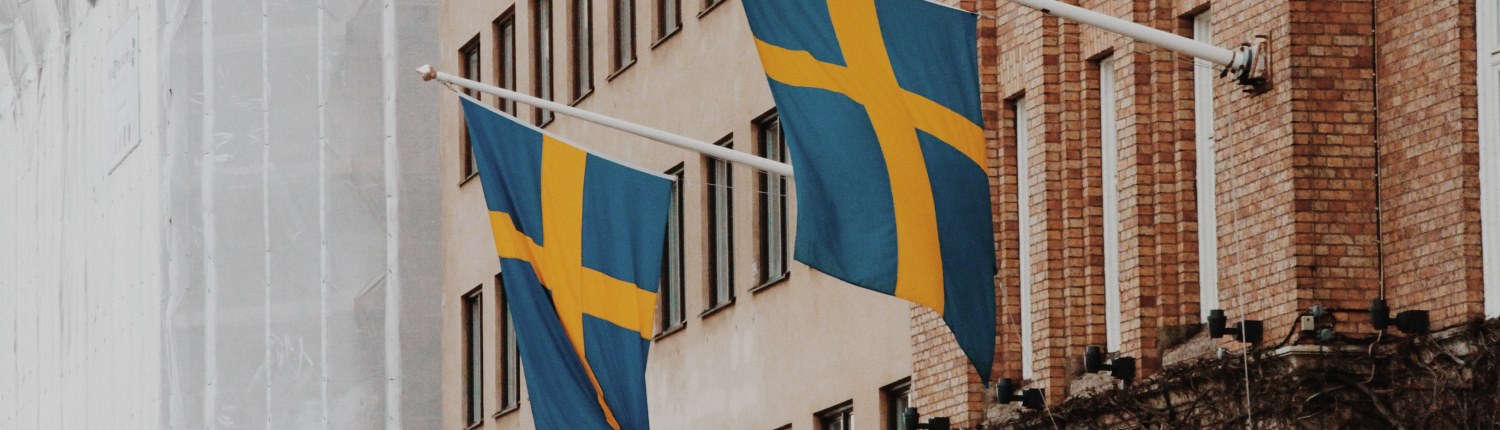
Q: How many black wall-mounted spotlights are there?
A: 5